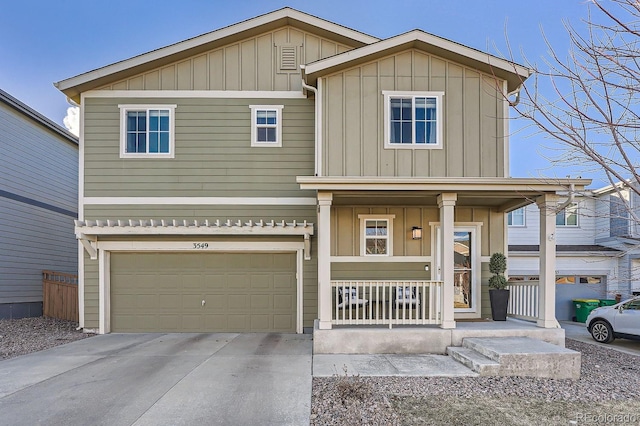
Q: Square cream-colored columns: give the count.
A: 3